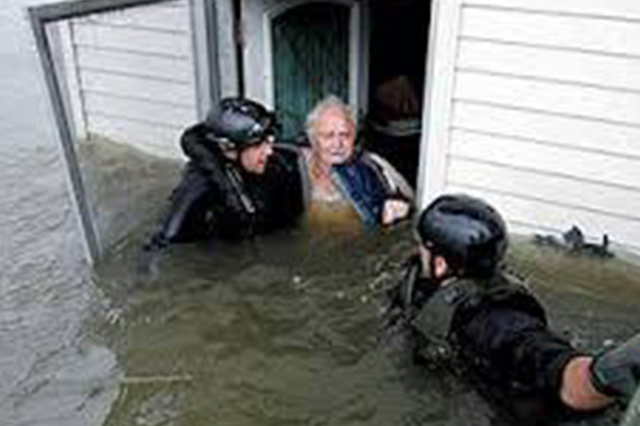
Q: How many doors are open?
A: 2